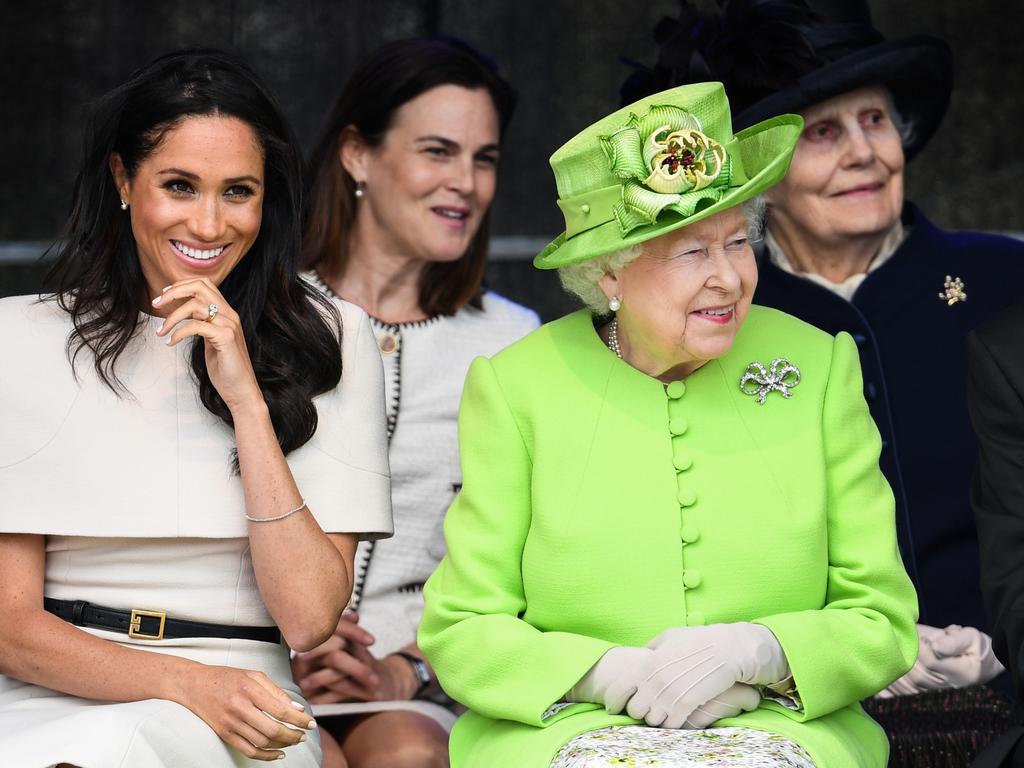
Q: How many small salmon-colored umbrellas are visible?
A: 0